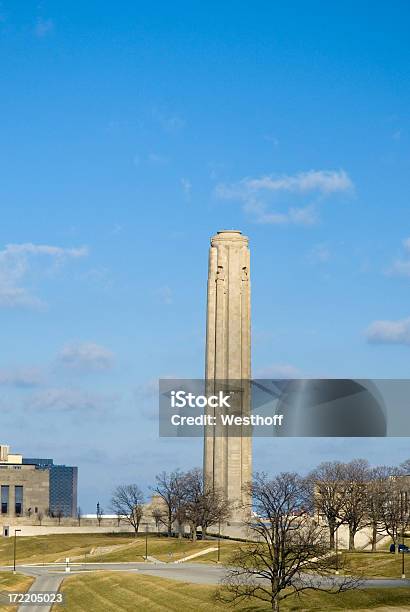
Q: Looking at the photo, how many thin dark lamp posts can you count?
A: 5